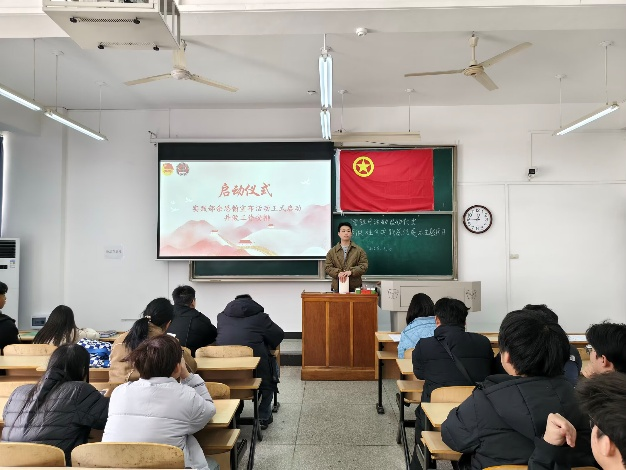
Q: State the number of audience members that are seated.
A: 13